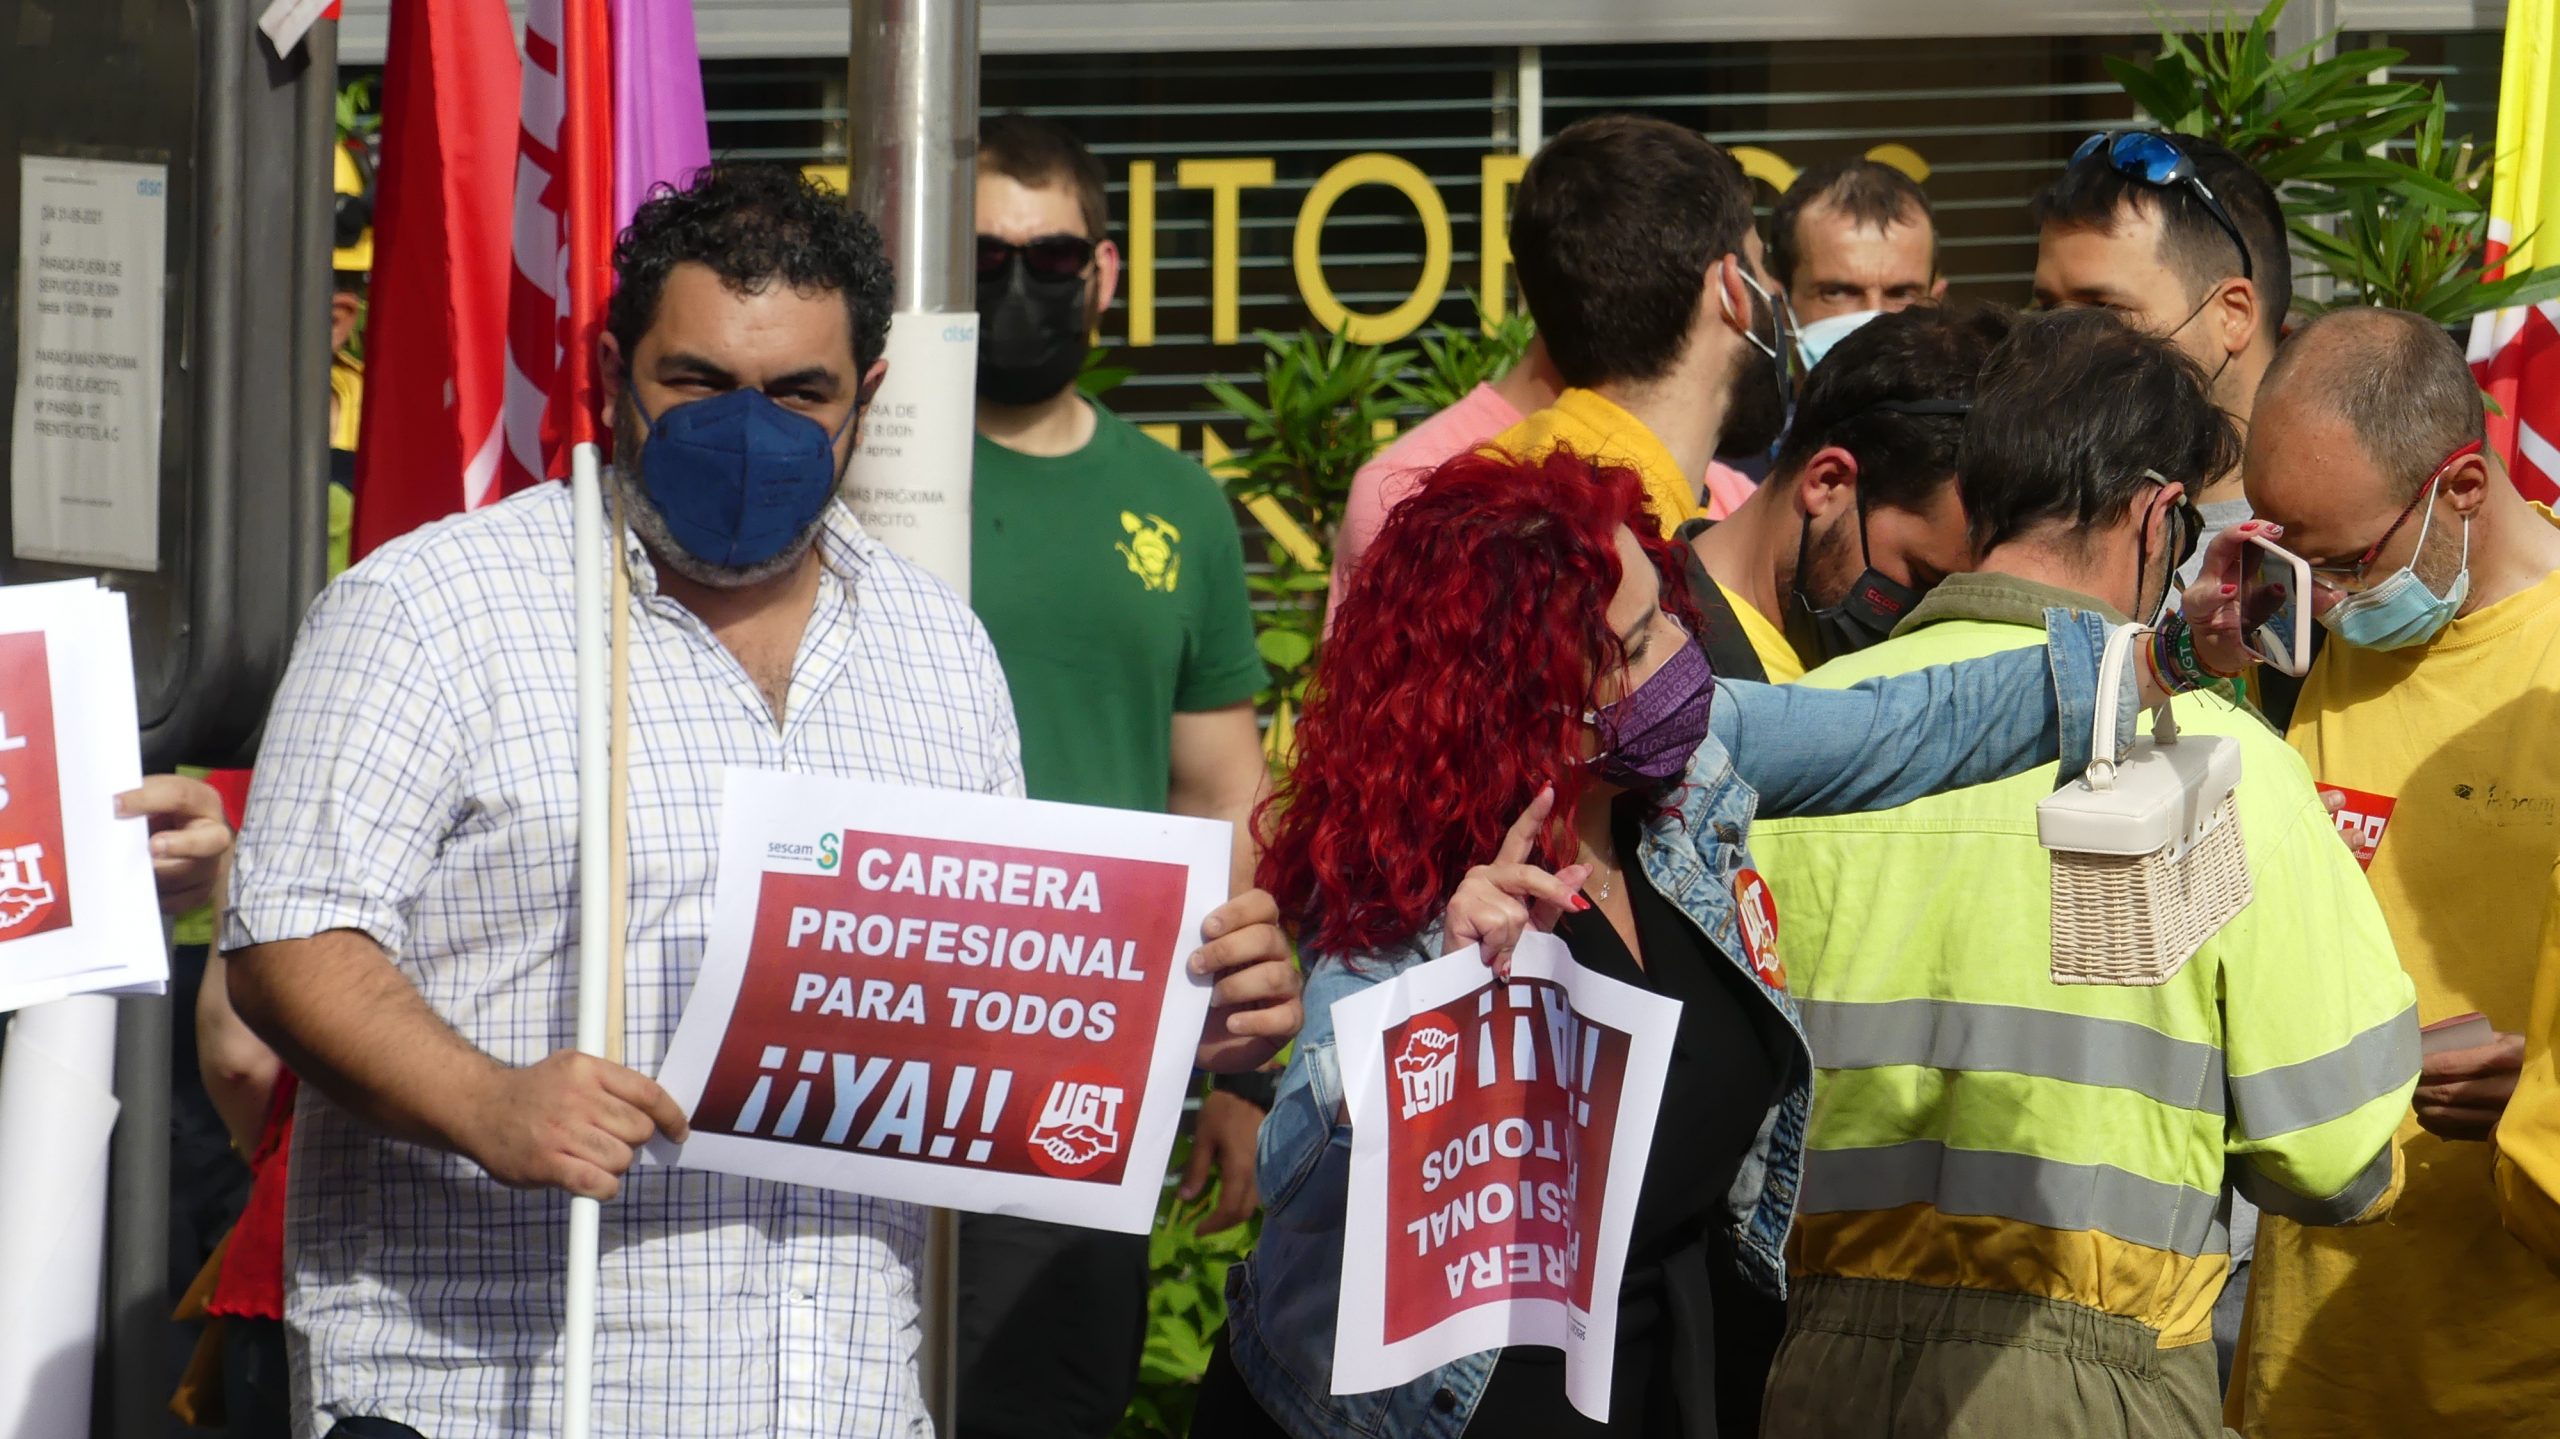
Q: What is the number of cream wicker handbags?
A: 1